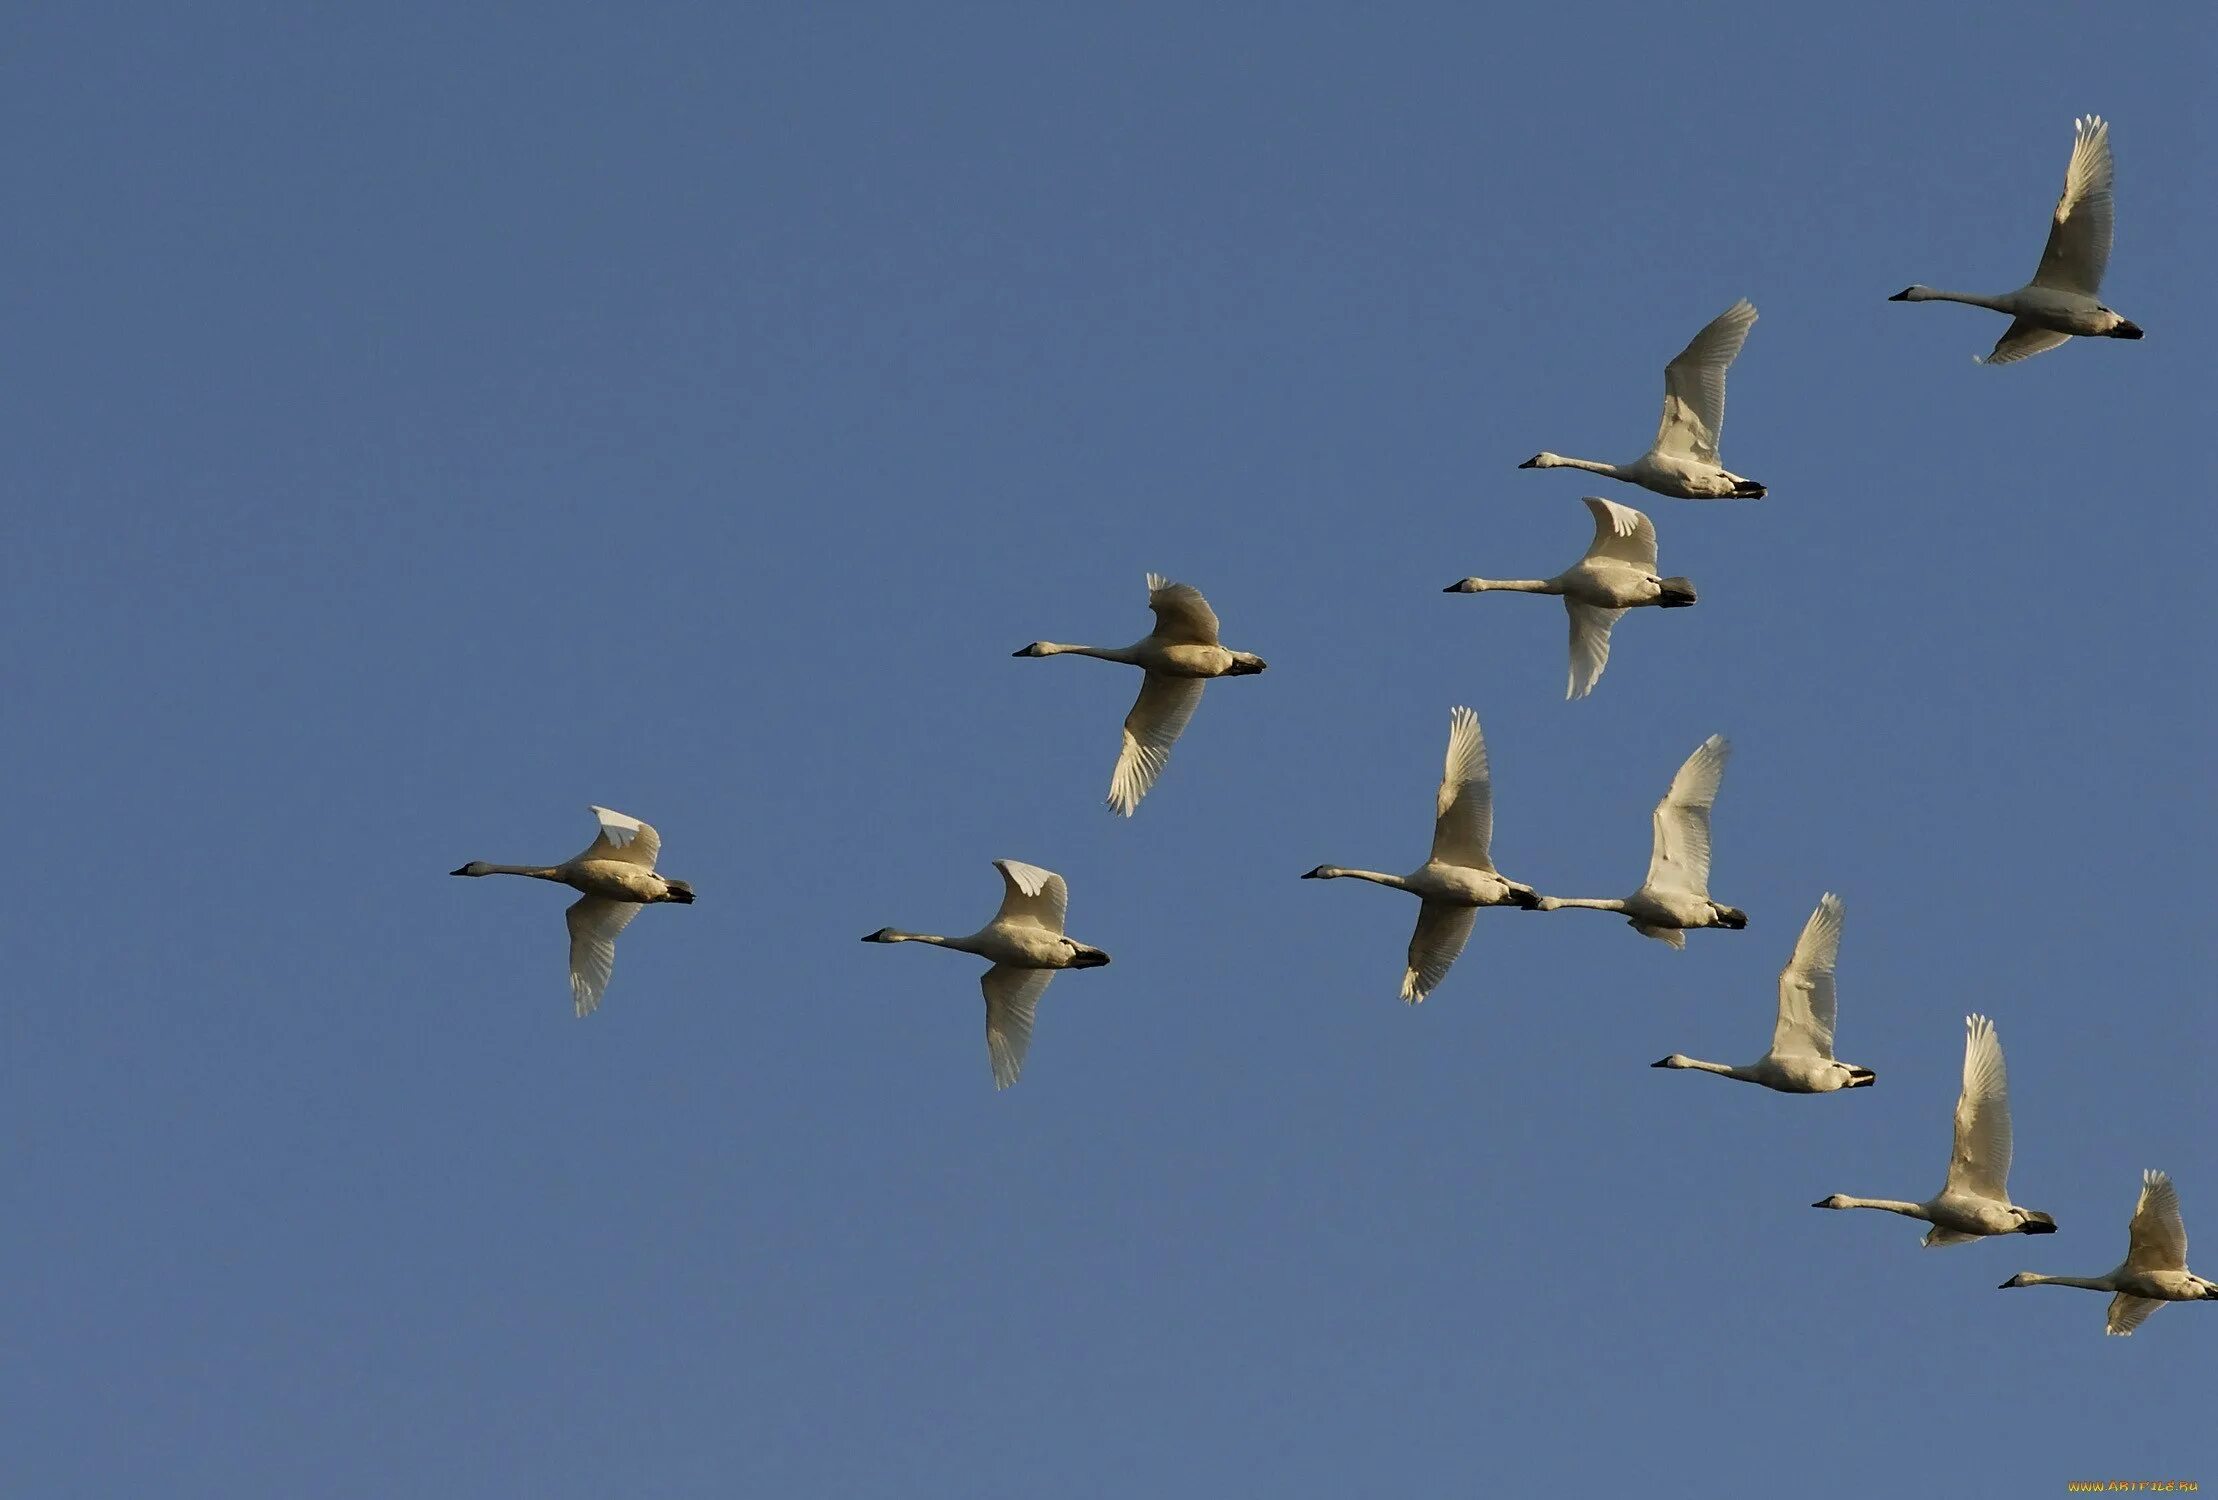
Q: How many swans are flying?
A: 11